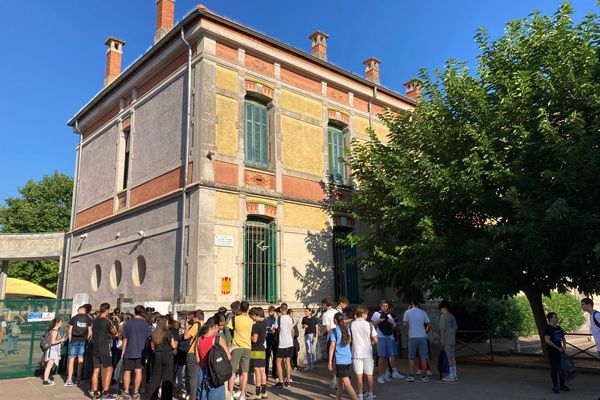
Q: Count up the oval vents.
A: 3